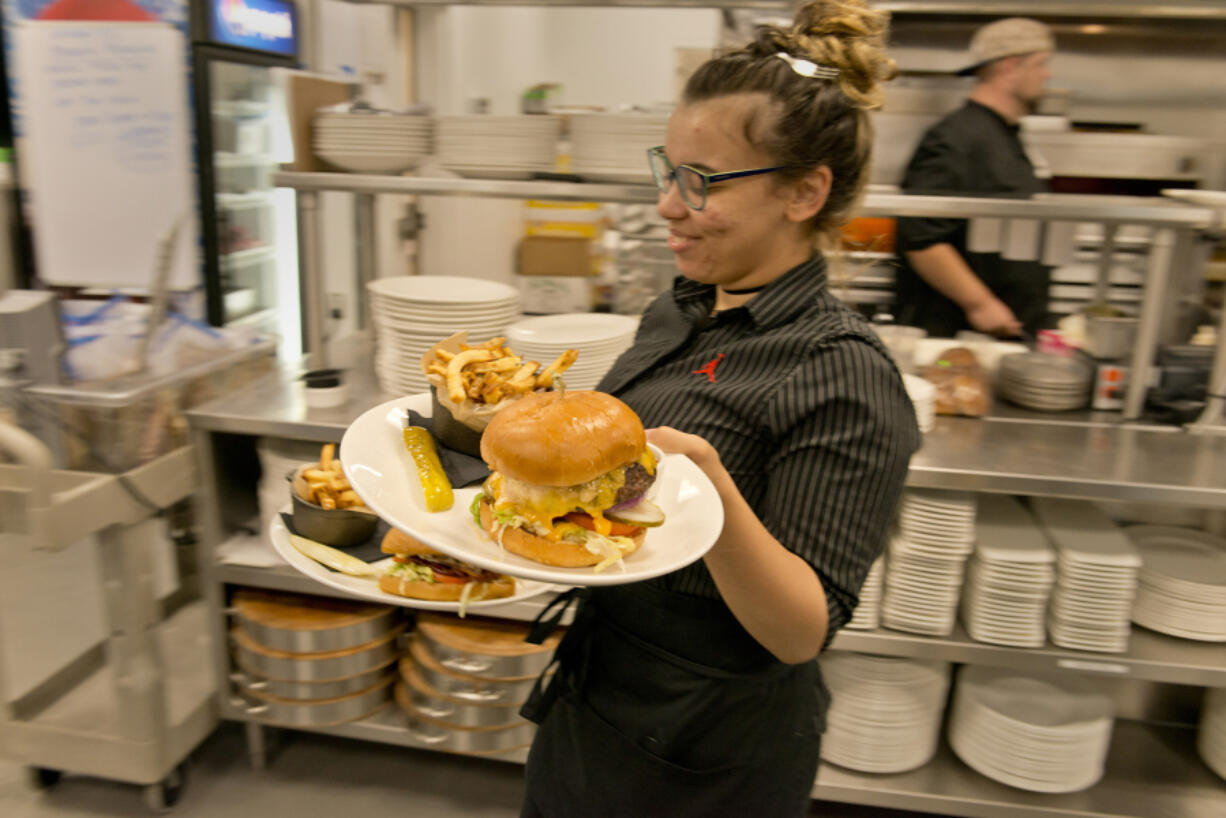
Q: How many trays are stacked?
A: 8